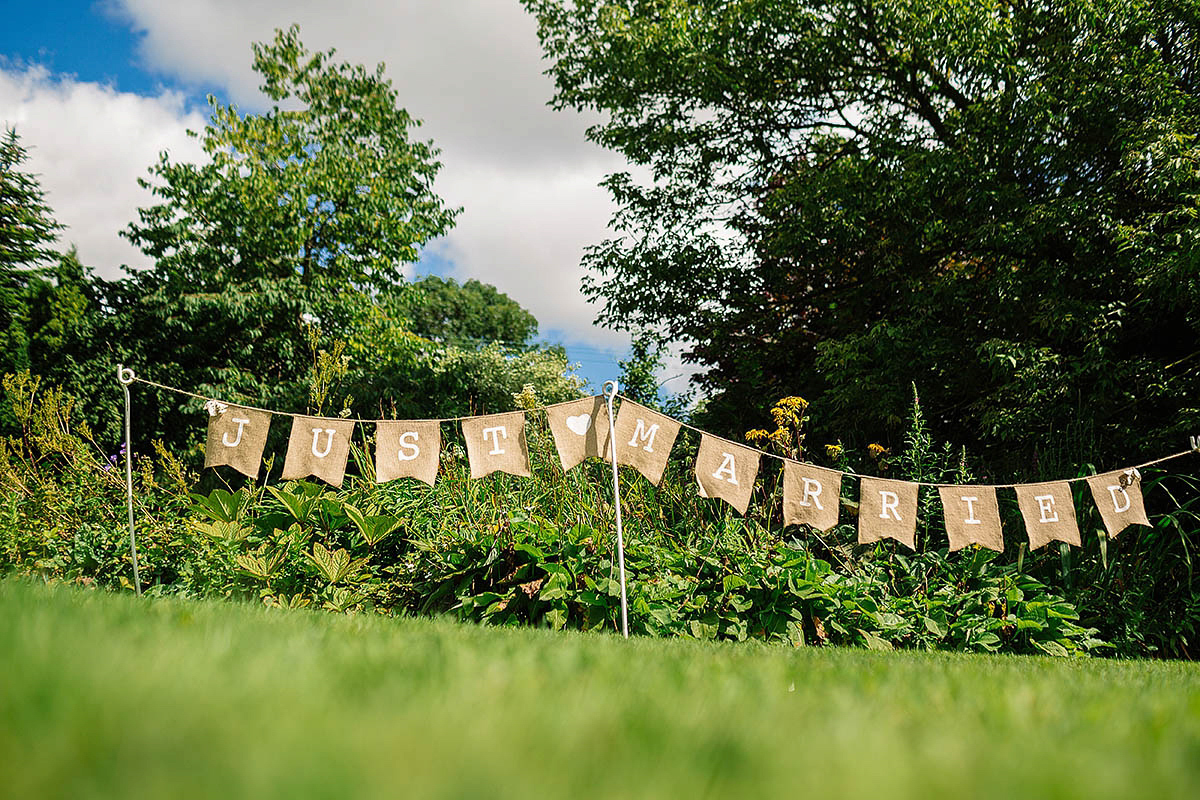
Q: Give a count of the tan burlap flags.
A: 12